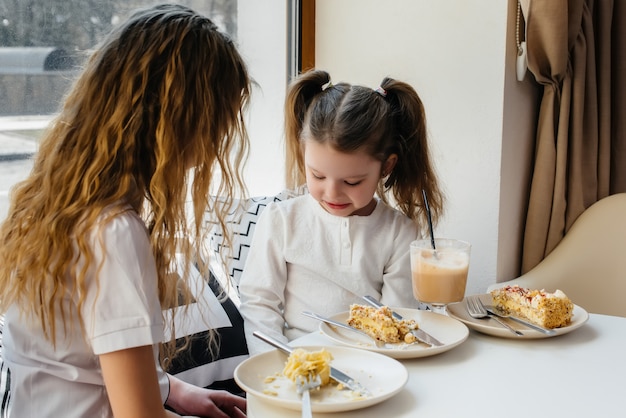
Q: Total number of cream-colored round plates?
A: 3